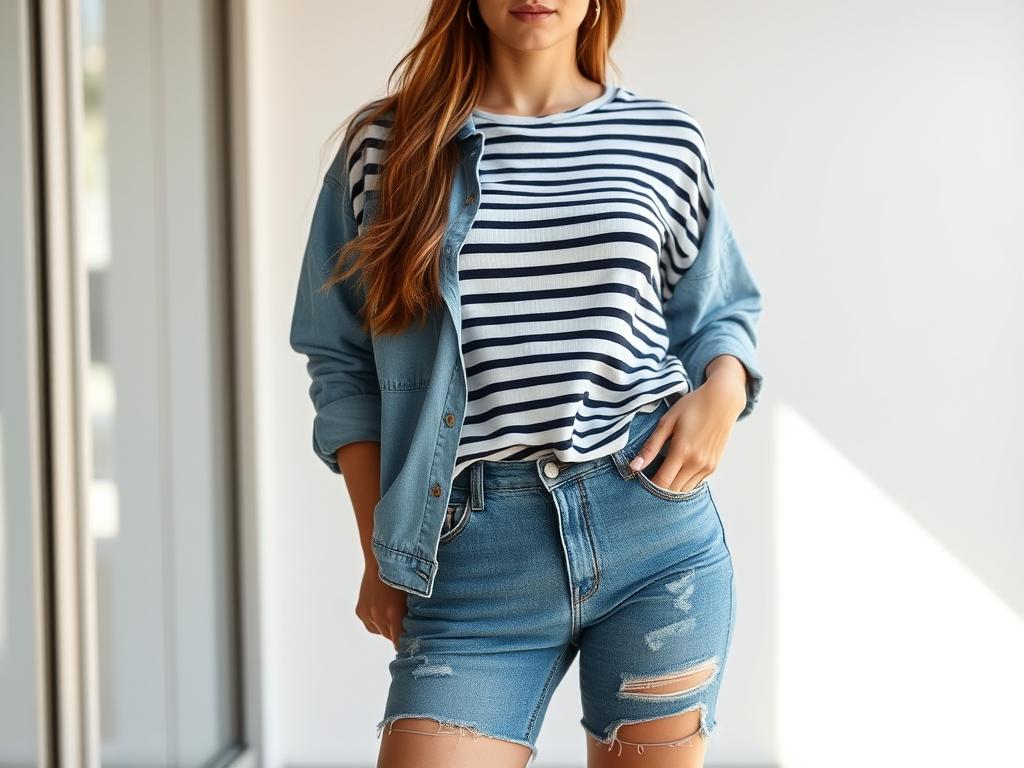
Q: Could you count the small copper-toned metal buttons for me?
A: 3